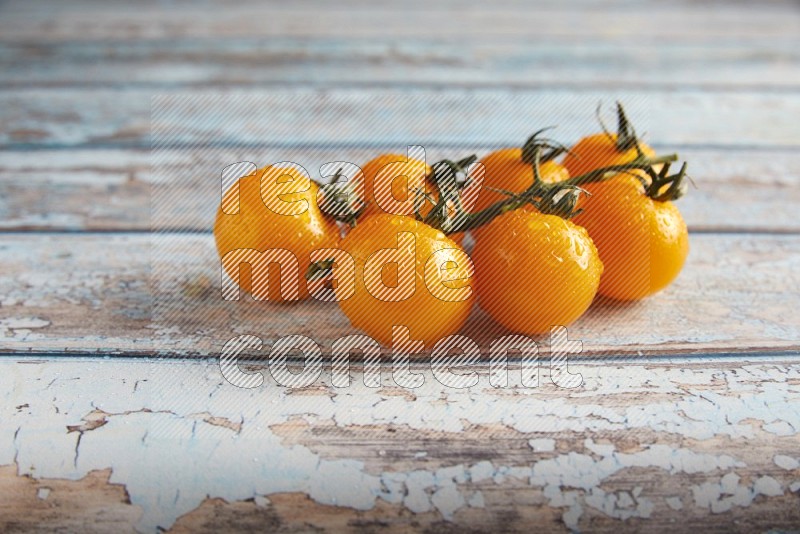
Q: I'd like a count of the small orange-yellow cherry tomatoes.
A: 7